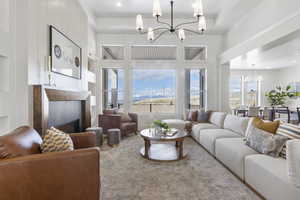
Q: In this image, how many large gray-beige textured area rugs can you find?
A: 1